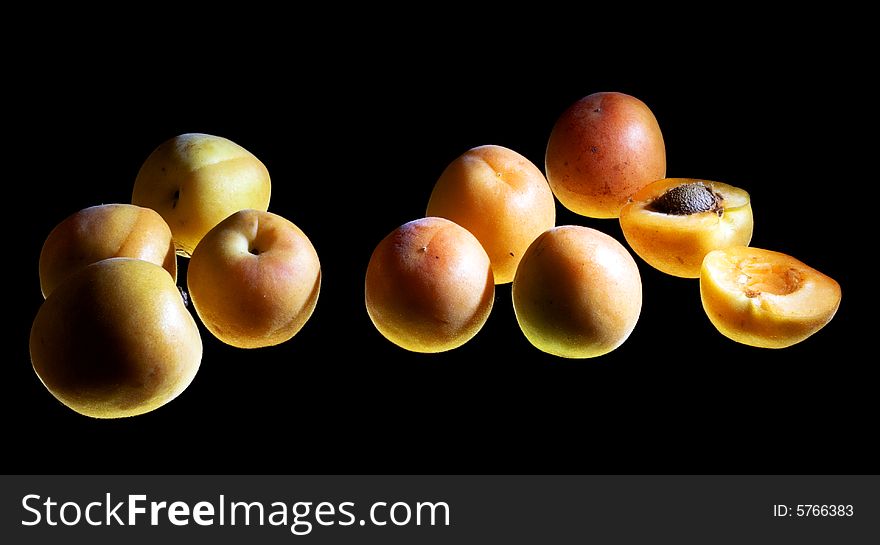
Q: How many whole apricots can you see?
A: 8